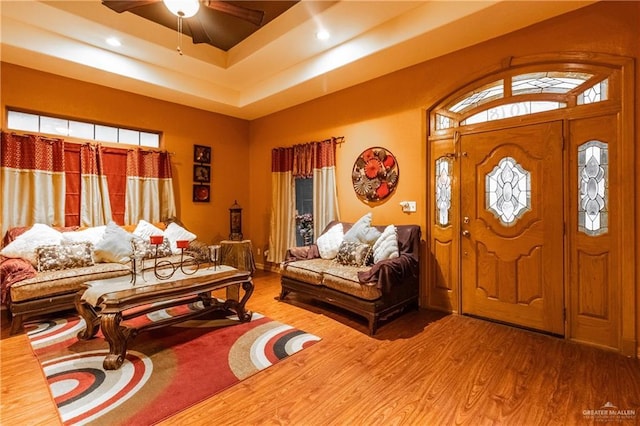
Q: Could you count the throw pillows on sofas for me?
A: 11